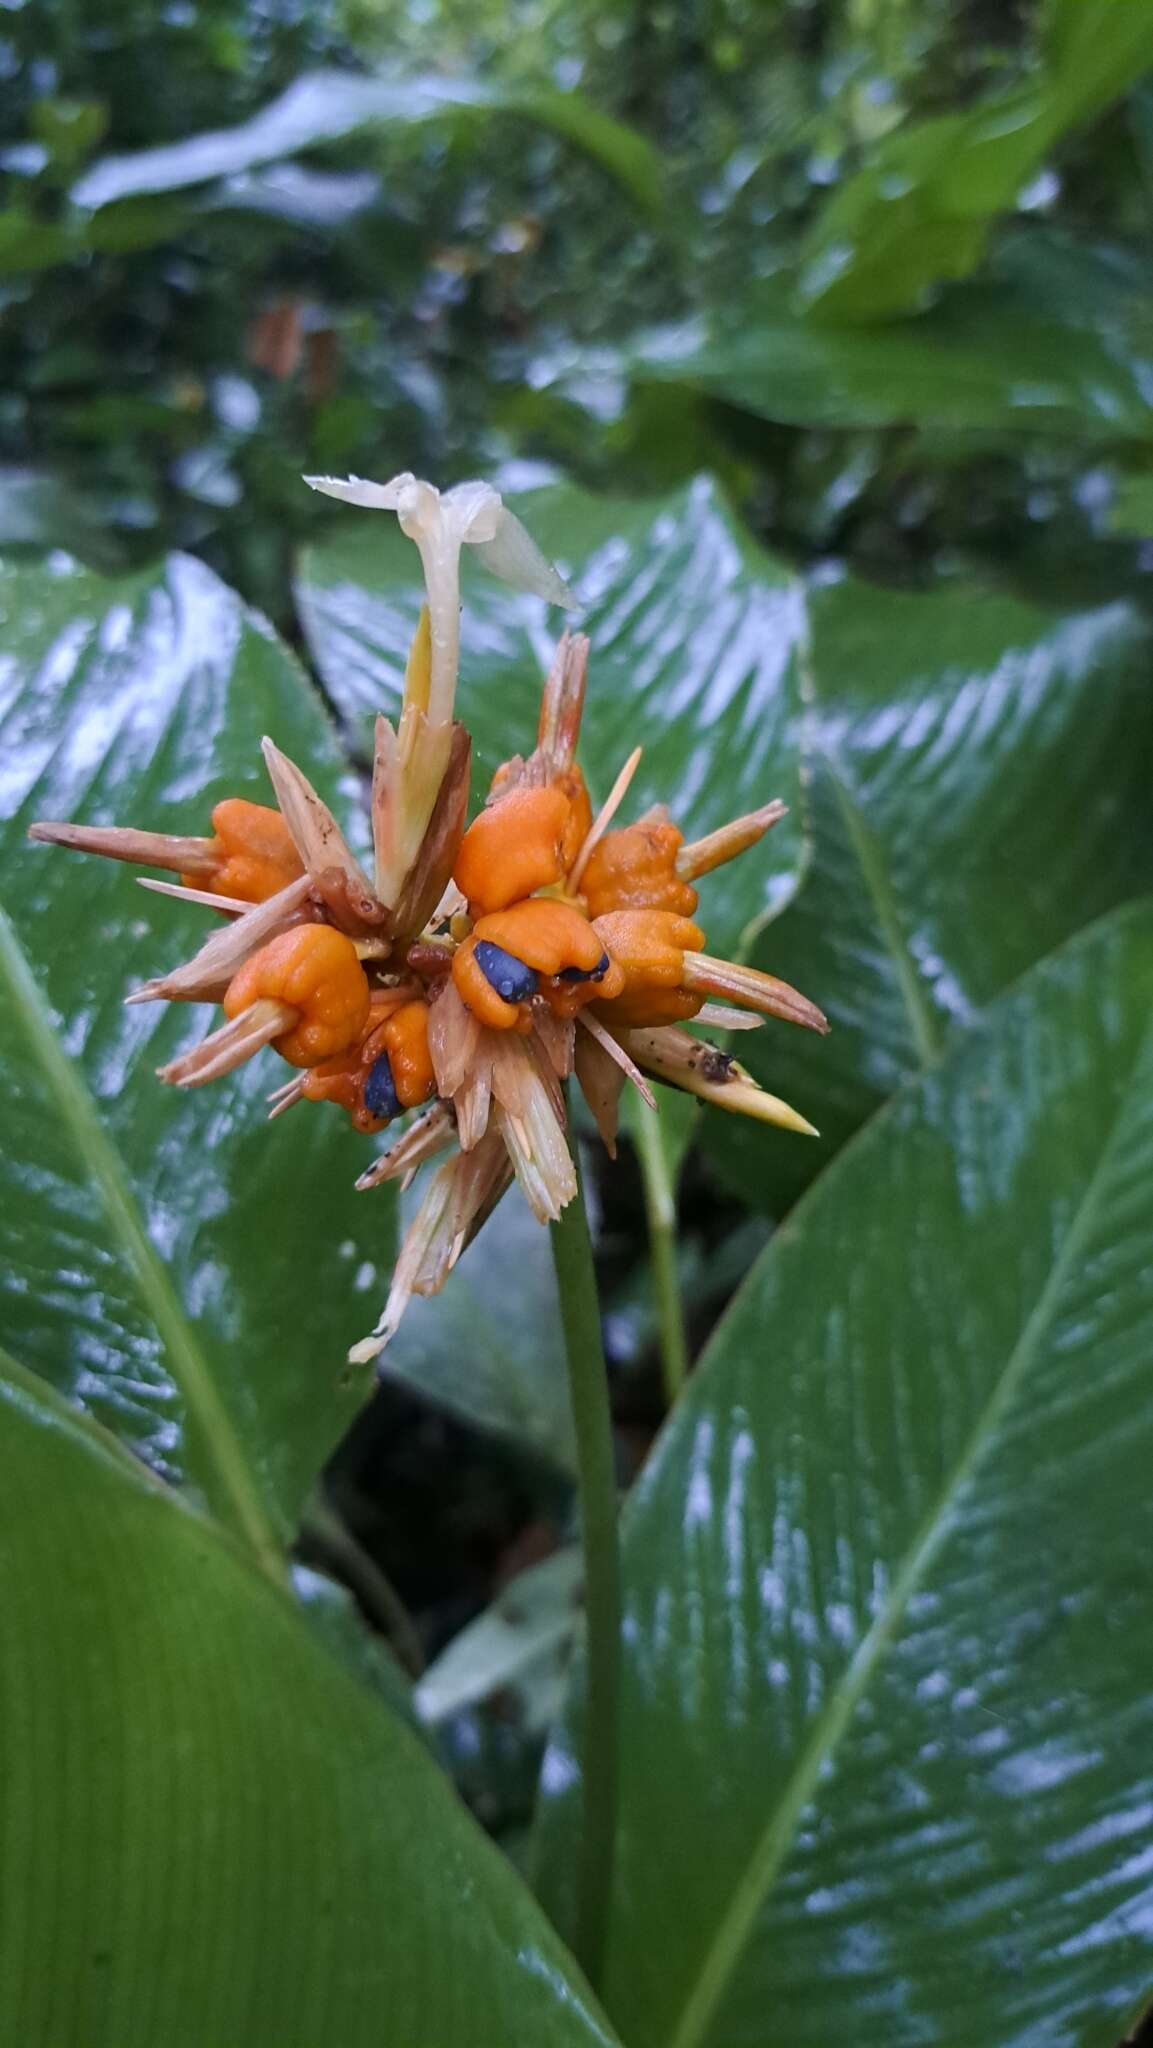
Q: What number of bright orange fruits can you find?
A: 7